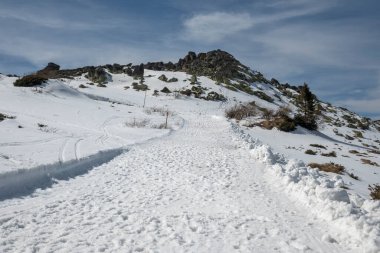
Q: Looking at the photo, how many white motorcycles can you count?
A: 0